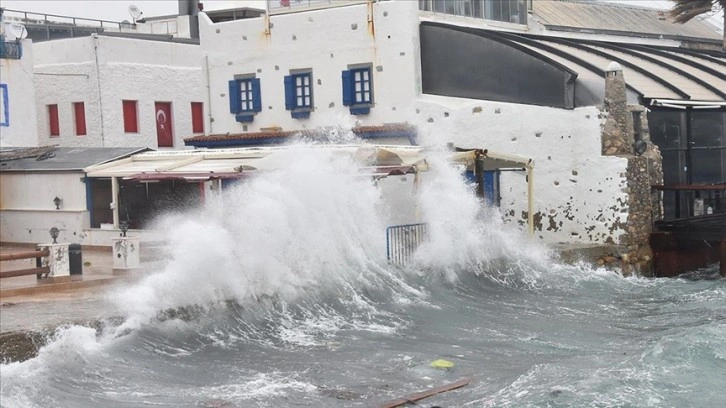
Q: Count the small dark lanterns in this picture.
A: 3